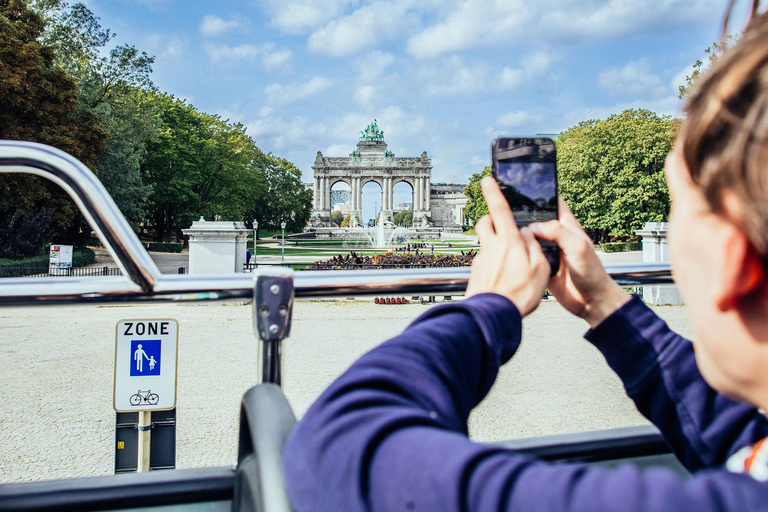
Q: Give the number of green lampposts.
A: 2